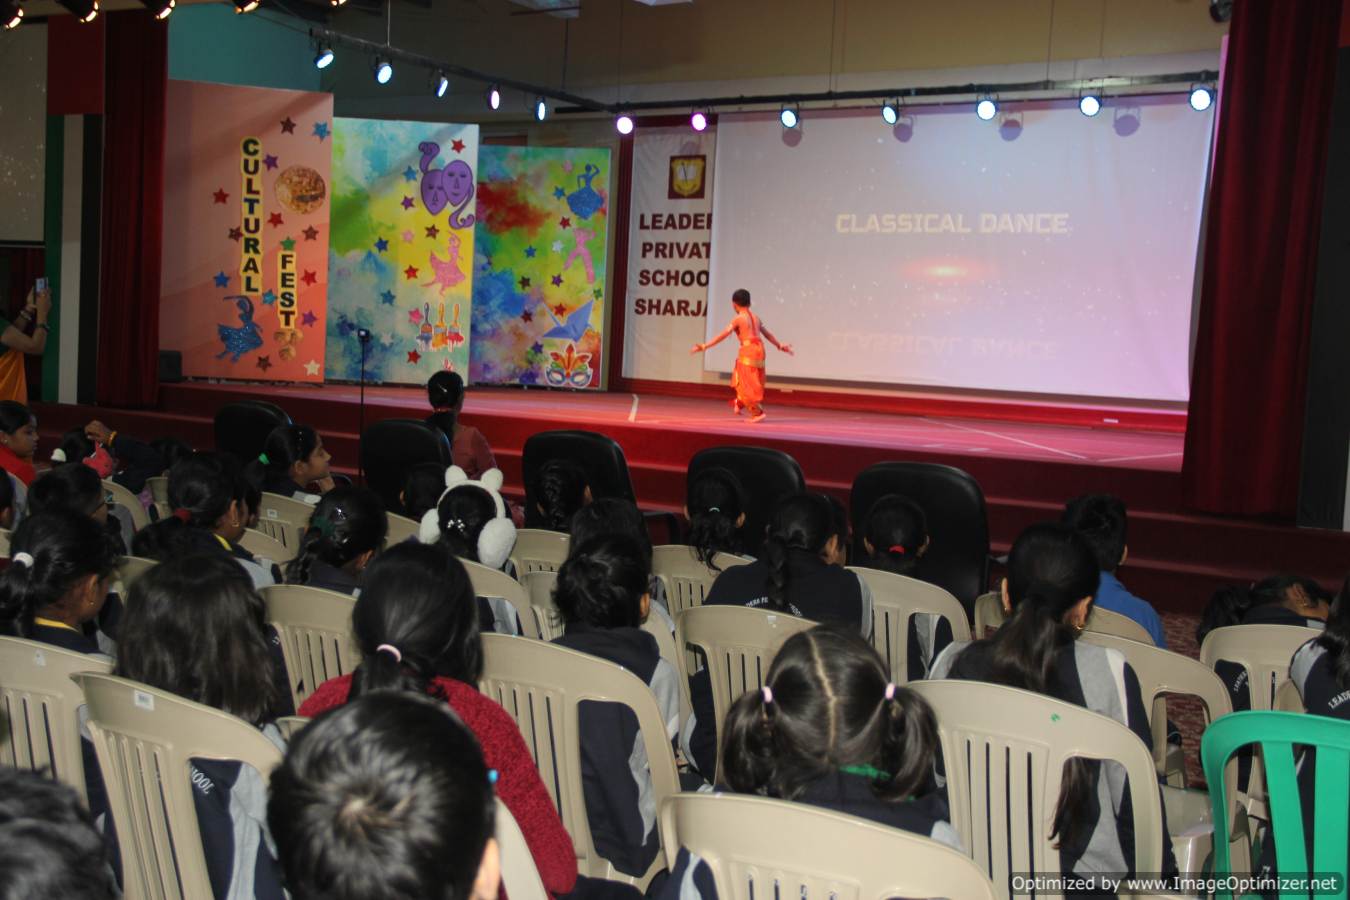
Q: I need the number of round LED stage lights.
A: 12